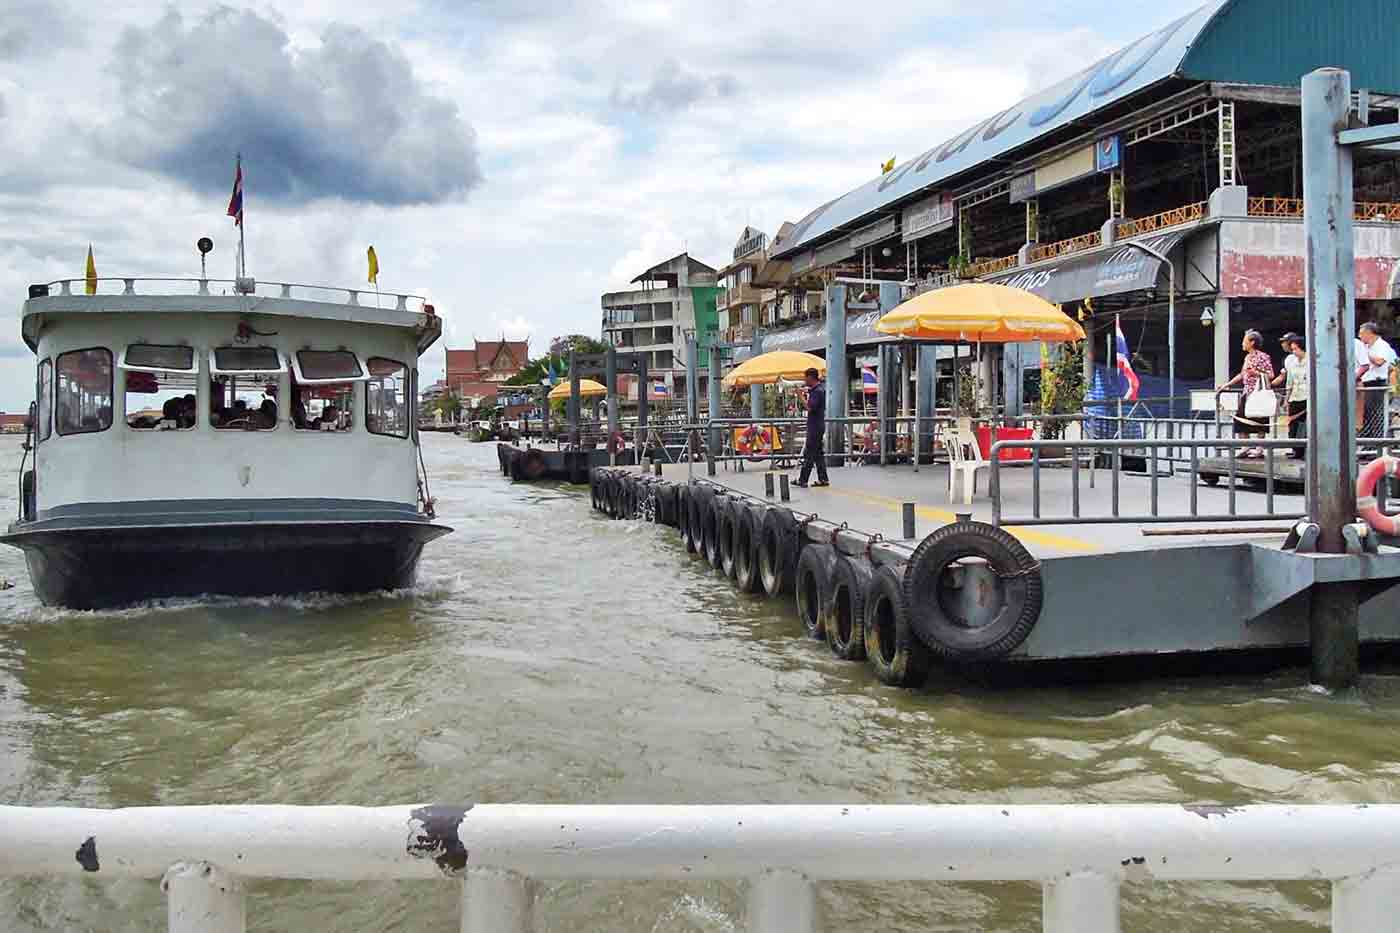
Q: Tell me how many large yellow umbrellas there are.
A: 3